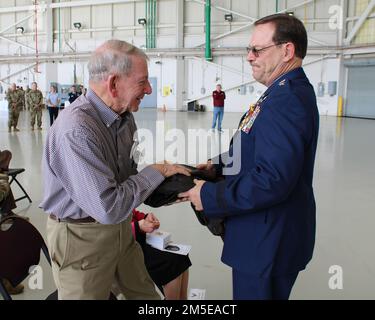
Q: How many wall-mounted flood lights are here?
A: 5